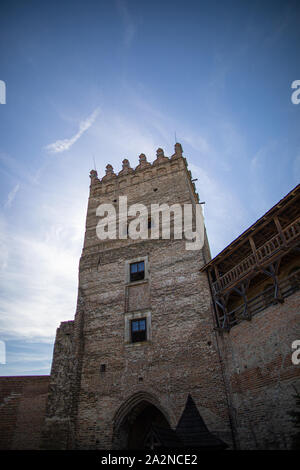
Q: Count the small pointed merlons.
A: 6